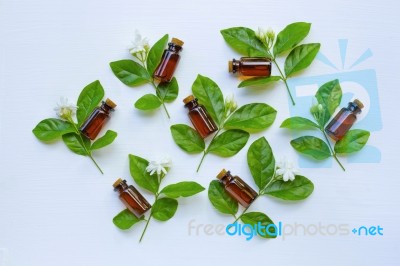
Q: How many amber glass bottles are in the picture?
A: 7